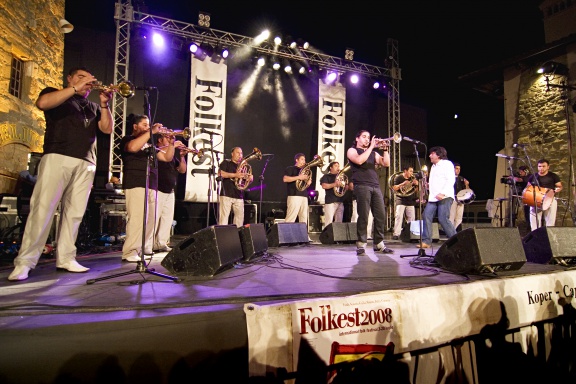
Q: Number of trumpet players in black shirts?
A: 4